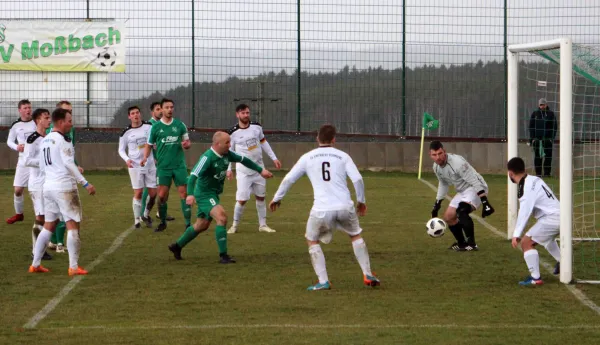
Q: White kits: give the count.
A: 7